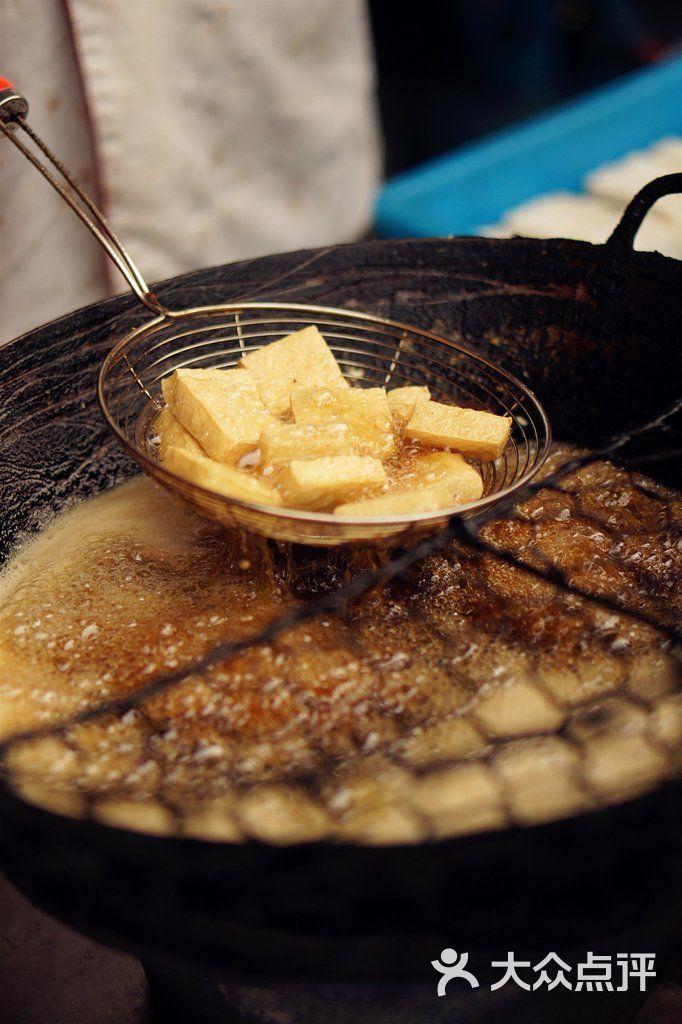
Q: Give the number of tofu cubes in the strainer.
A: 11